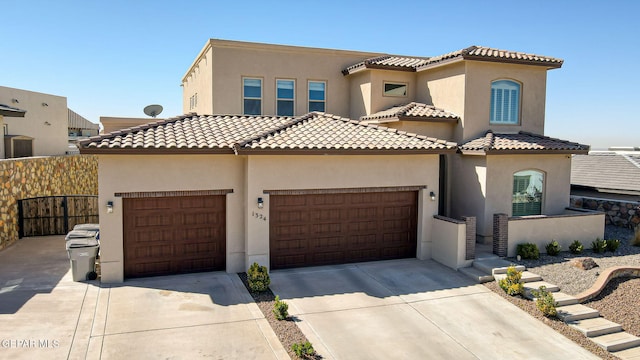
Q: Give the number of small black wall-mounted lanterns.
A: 3